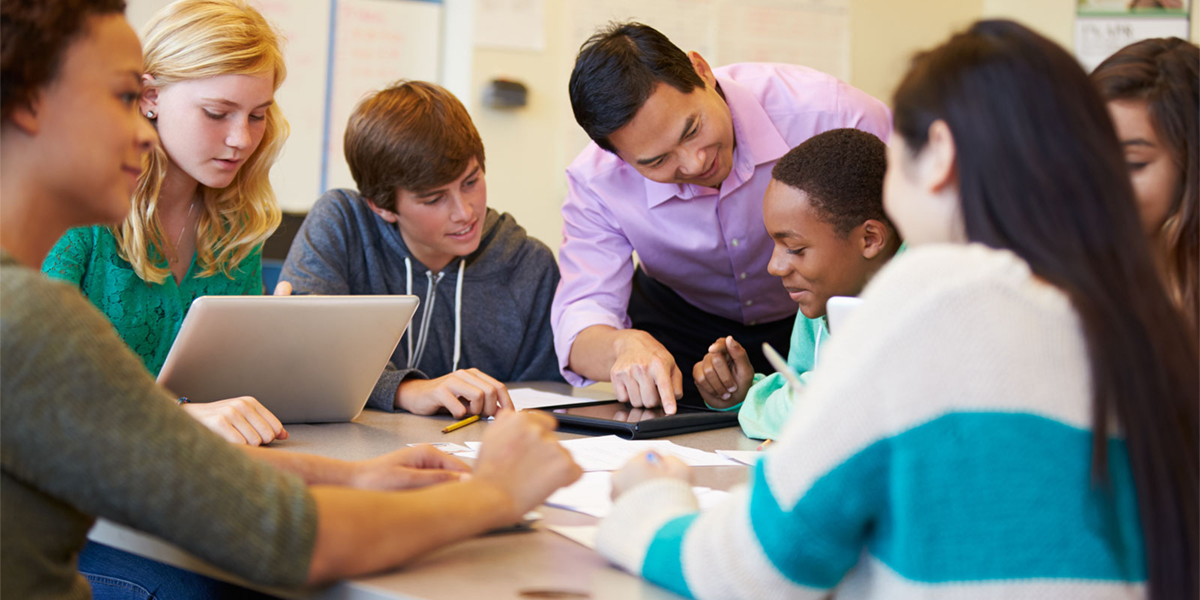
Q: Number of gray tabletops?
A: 1